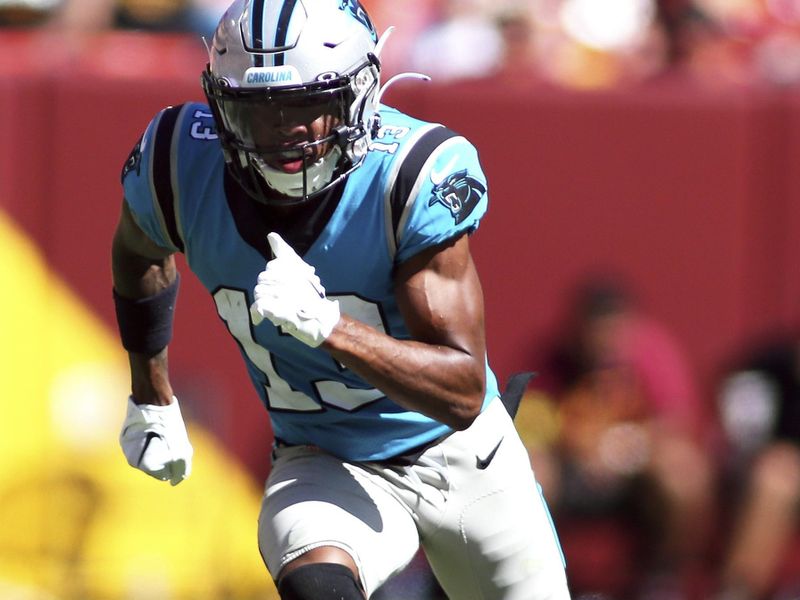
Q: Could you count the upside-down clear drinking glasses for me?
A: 0